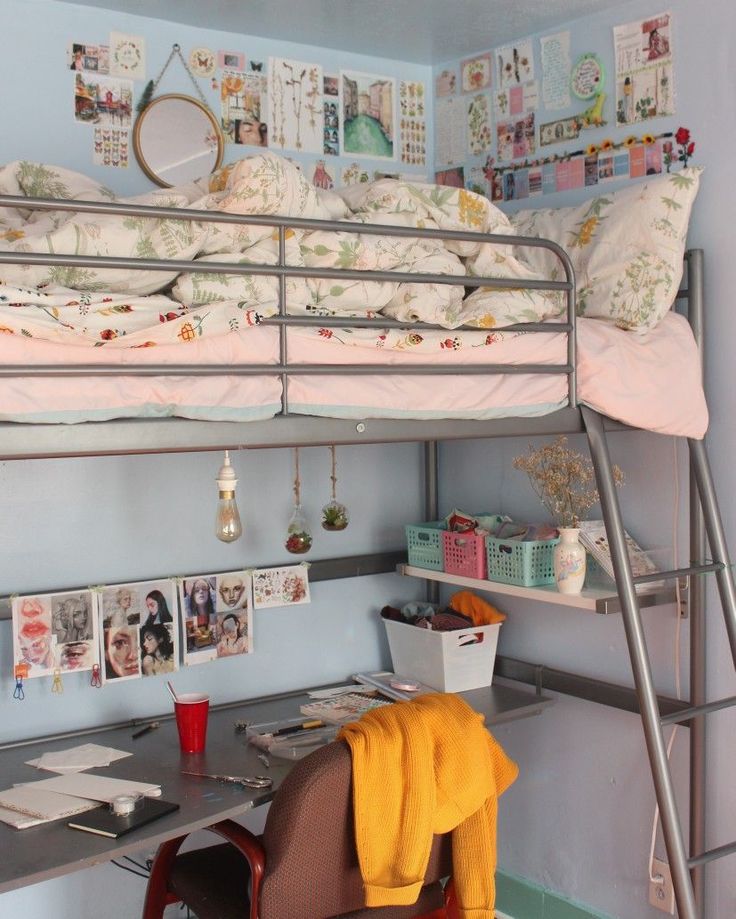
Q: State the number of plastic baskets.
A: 4